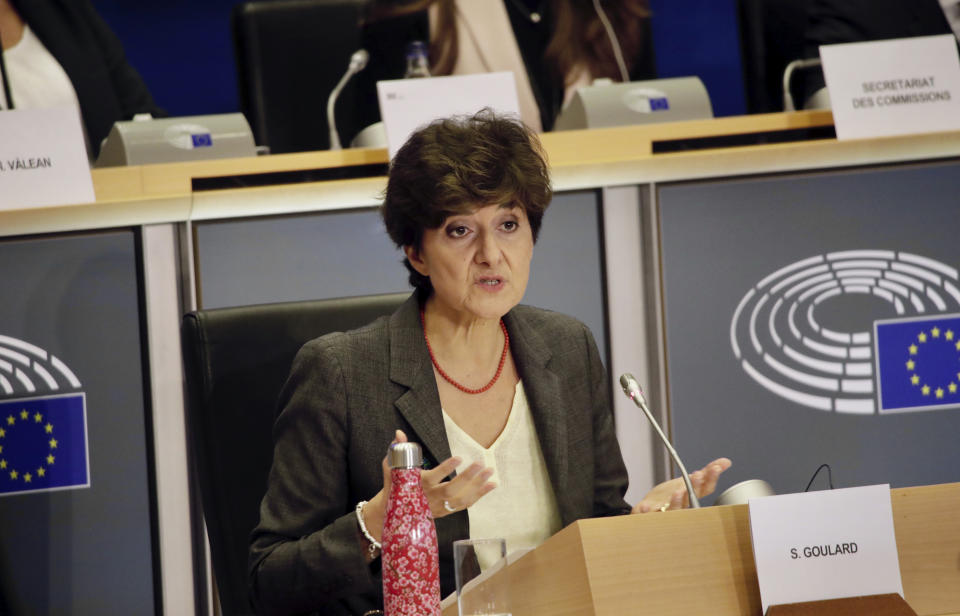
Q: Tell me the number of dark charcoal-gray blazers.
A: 1